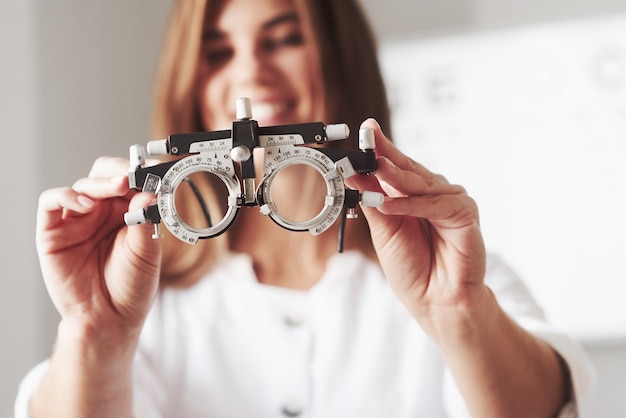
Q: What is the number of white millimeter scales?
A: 2